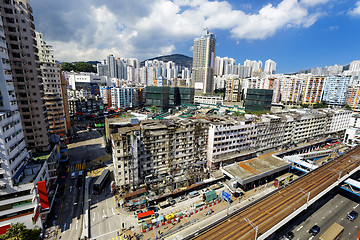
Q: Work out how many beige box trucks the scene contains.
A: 1